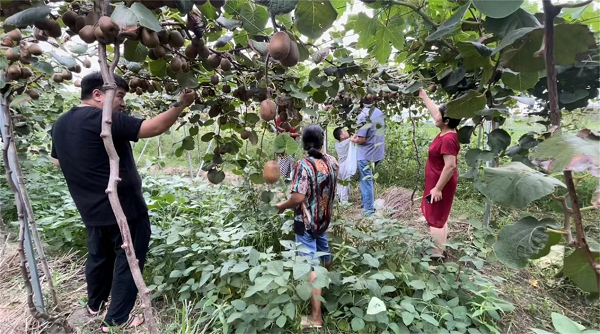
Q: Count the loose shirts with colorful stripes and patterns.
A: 1